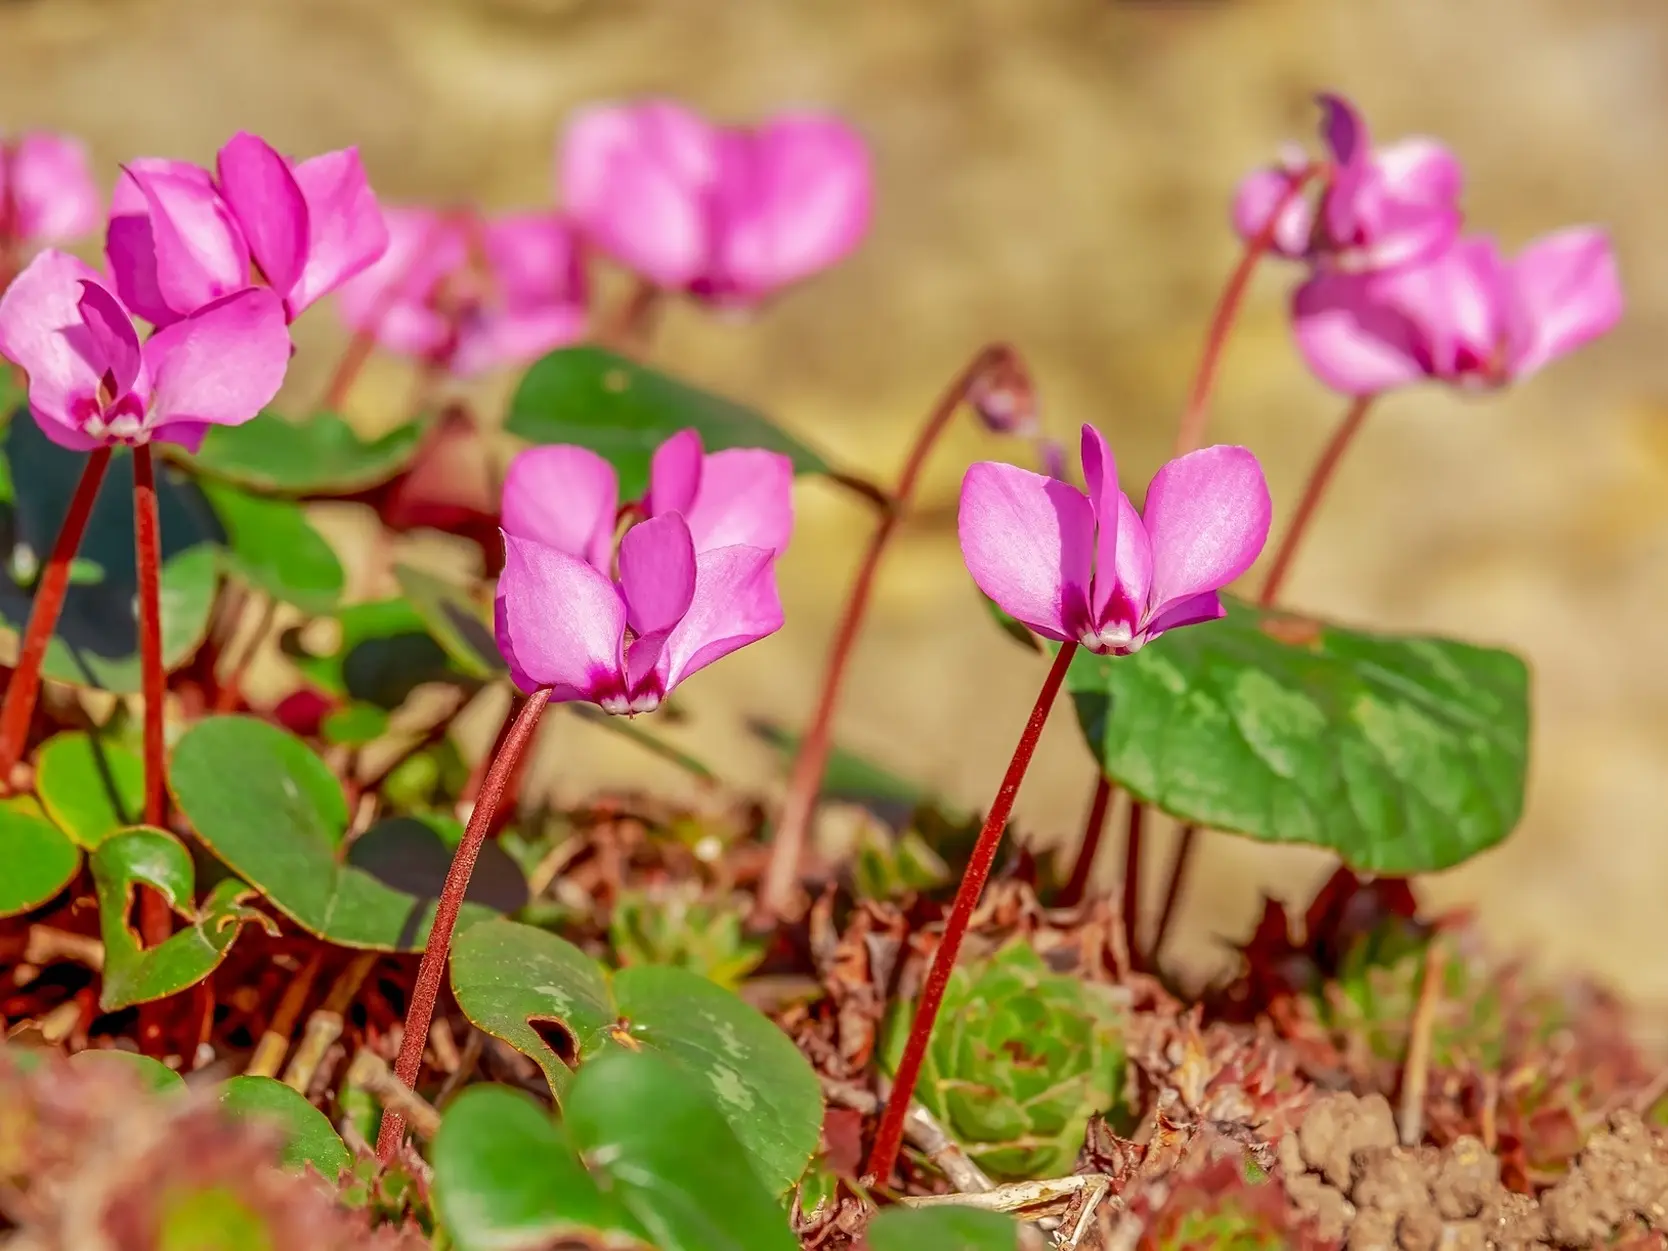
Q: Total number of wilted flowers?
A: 1